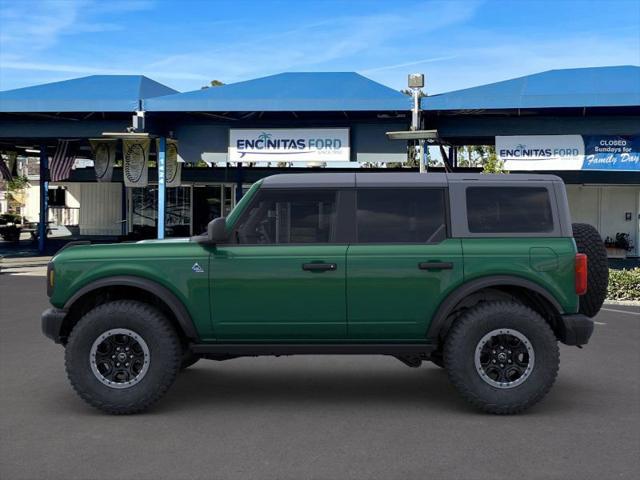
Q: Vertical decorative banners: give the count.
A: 3